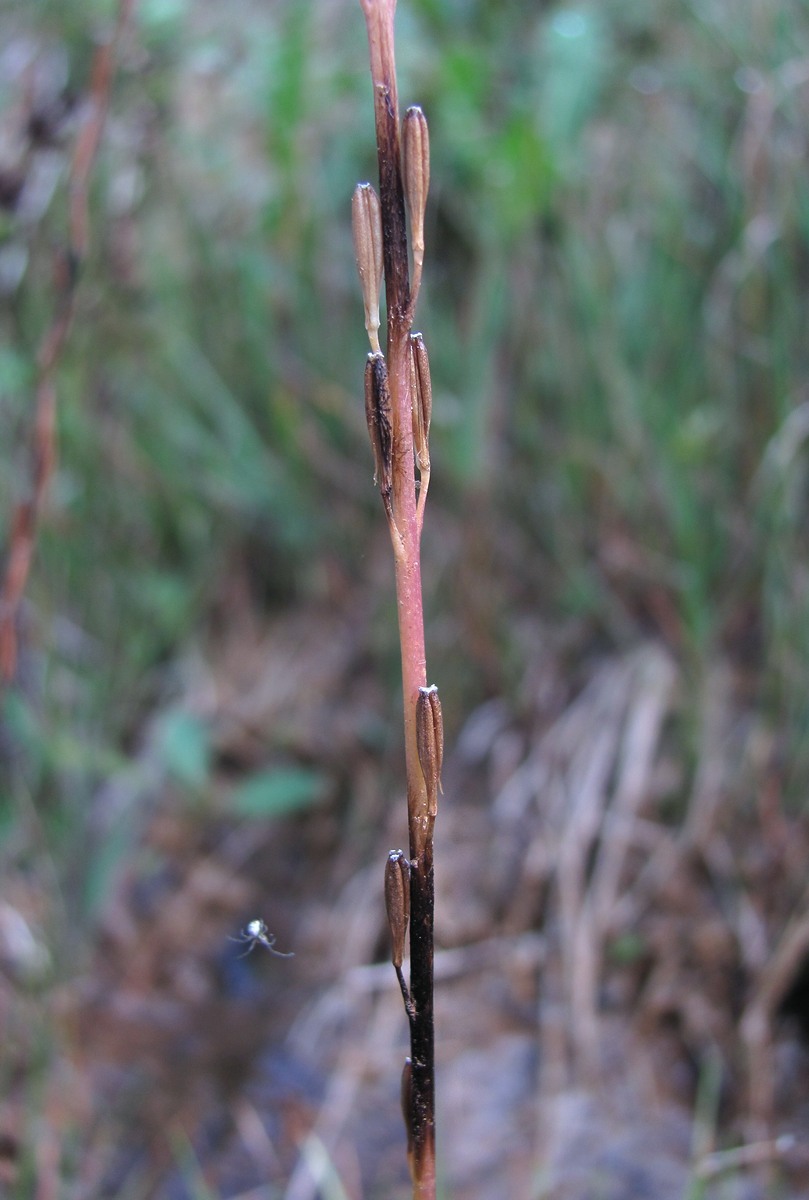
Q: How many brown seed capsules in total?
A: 7